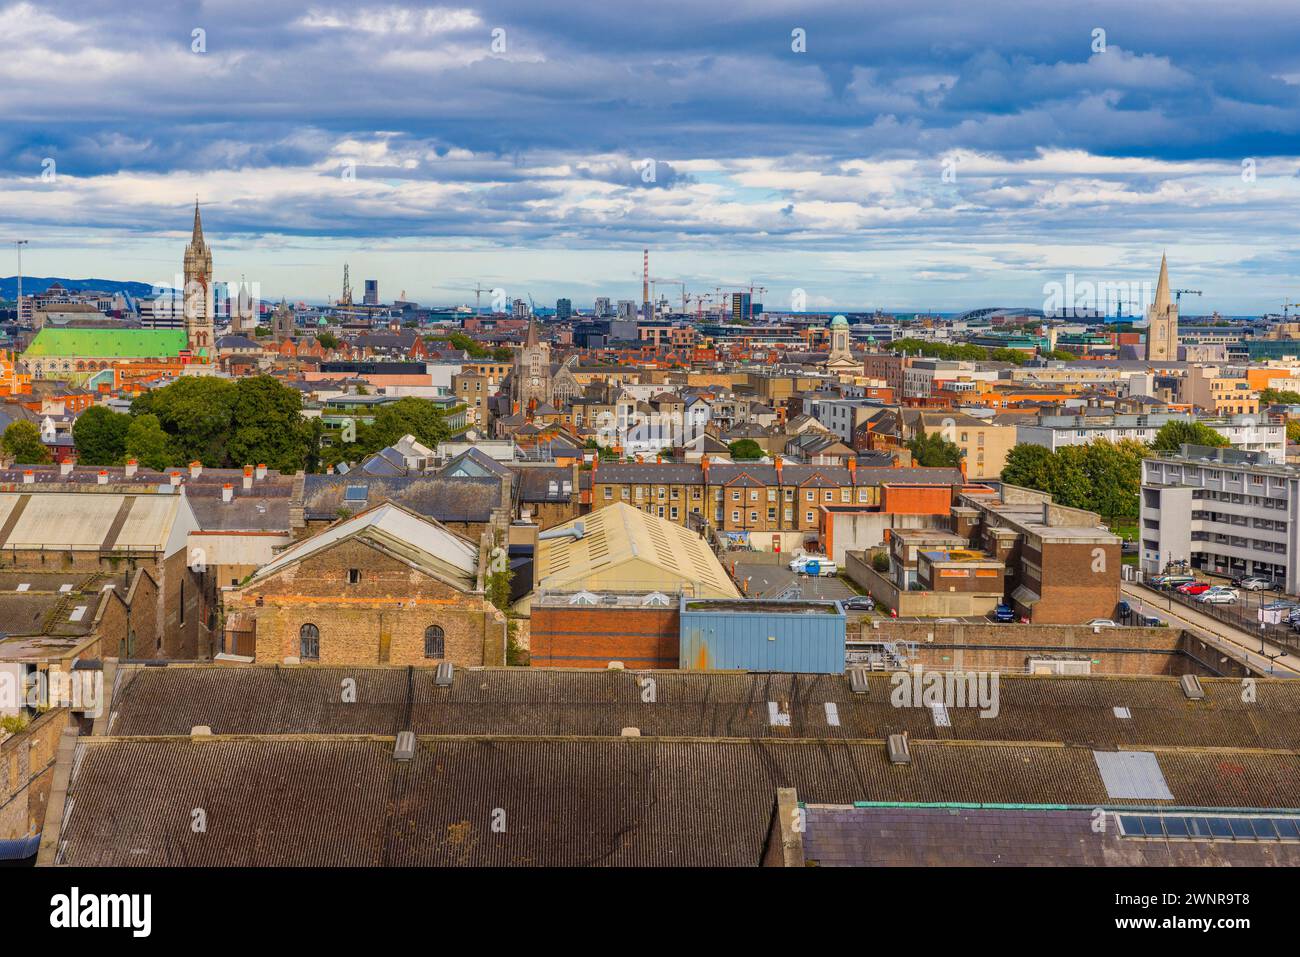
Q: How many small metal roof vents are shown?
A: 5